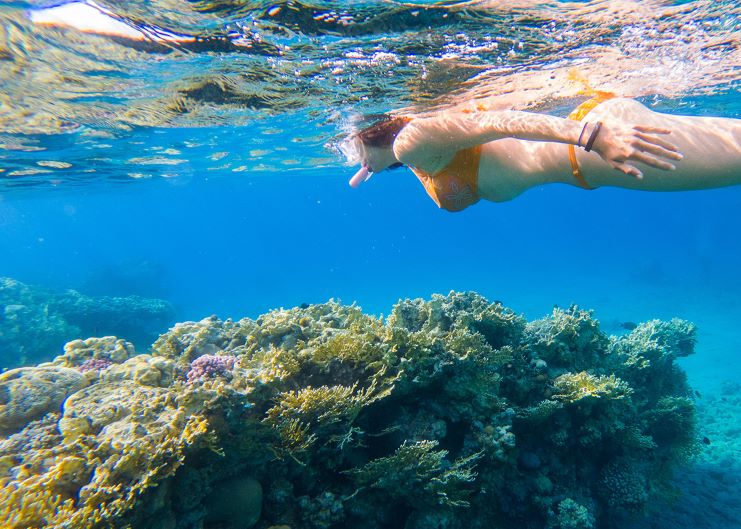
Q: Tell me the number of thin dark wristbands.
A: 2